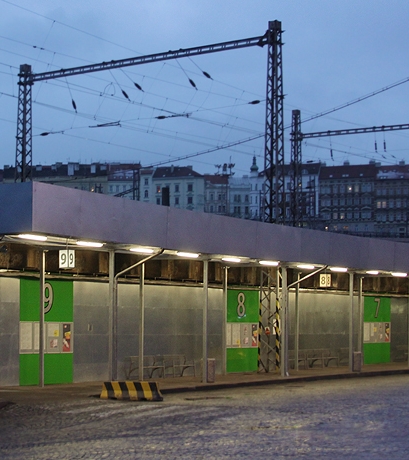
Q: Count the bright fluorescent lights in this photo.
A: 10